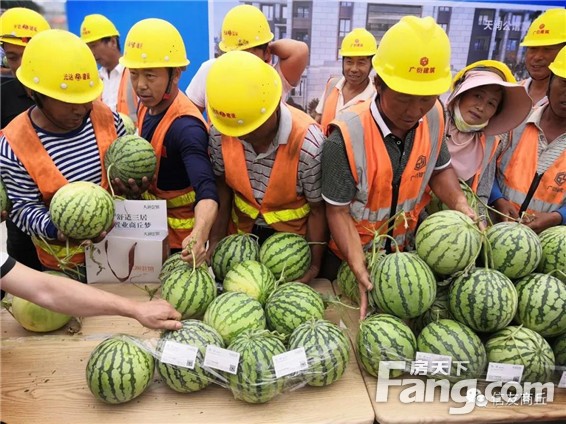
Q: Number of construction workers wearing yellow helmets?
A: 11